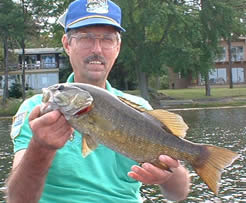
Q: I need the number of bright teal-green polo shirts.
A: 1